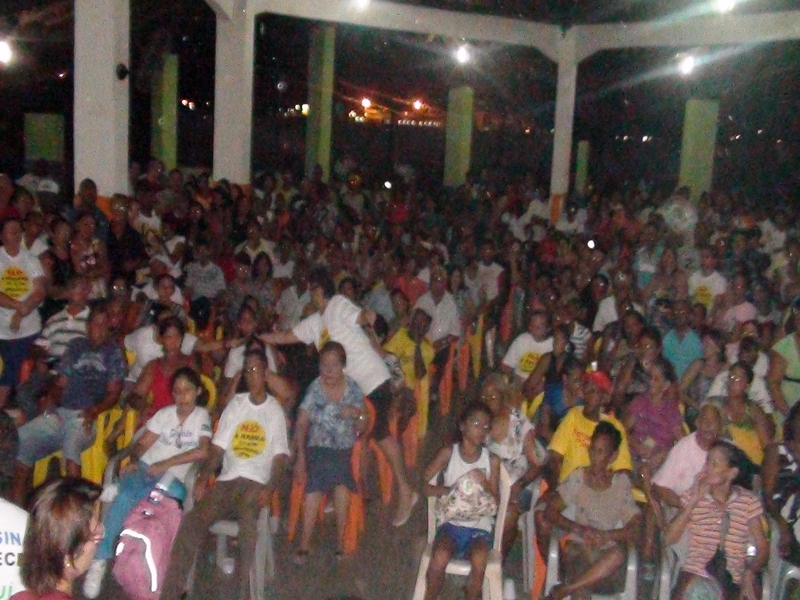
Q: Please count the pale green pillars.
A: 6